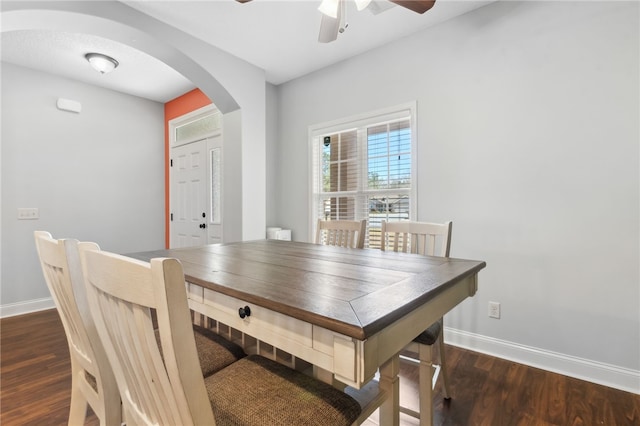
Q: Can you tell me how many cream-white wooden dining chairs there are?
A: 4